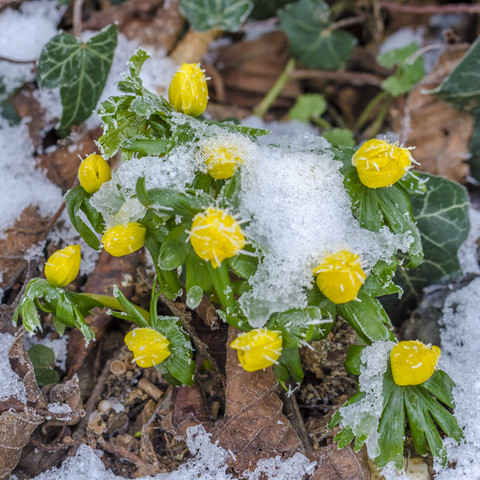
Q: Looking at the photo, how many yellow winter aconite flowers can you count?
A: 11